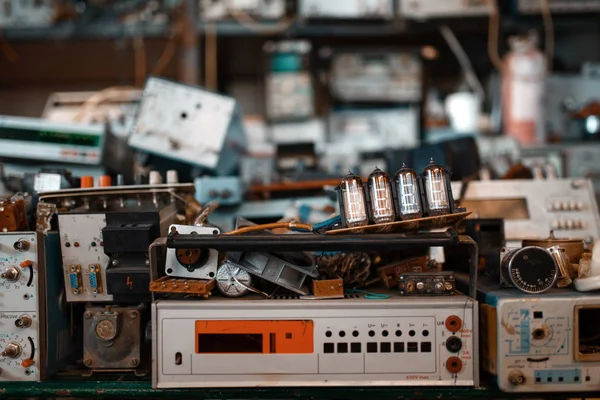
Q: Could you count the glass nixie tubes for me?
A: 4